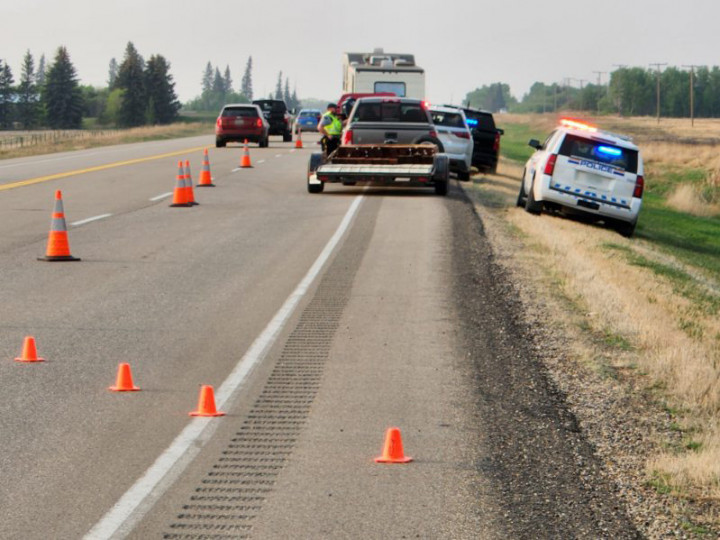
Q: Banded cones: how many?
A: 6